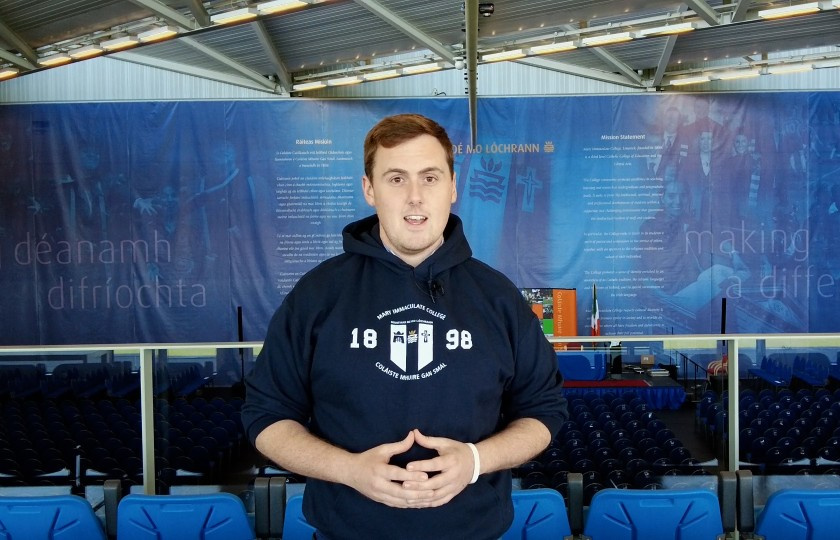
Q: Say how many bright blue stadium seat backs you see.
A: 6